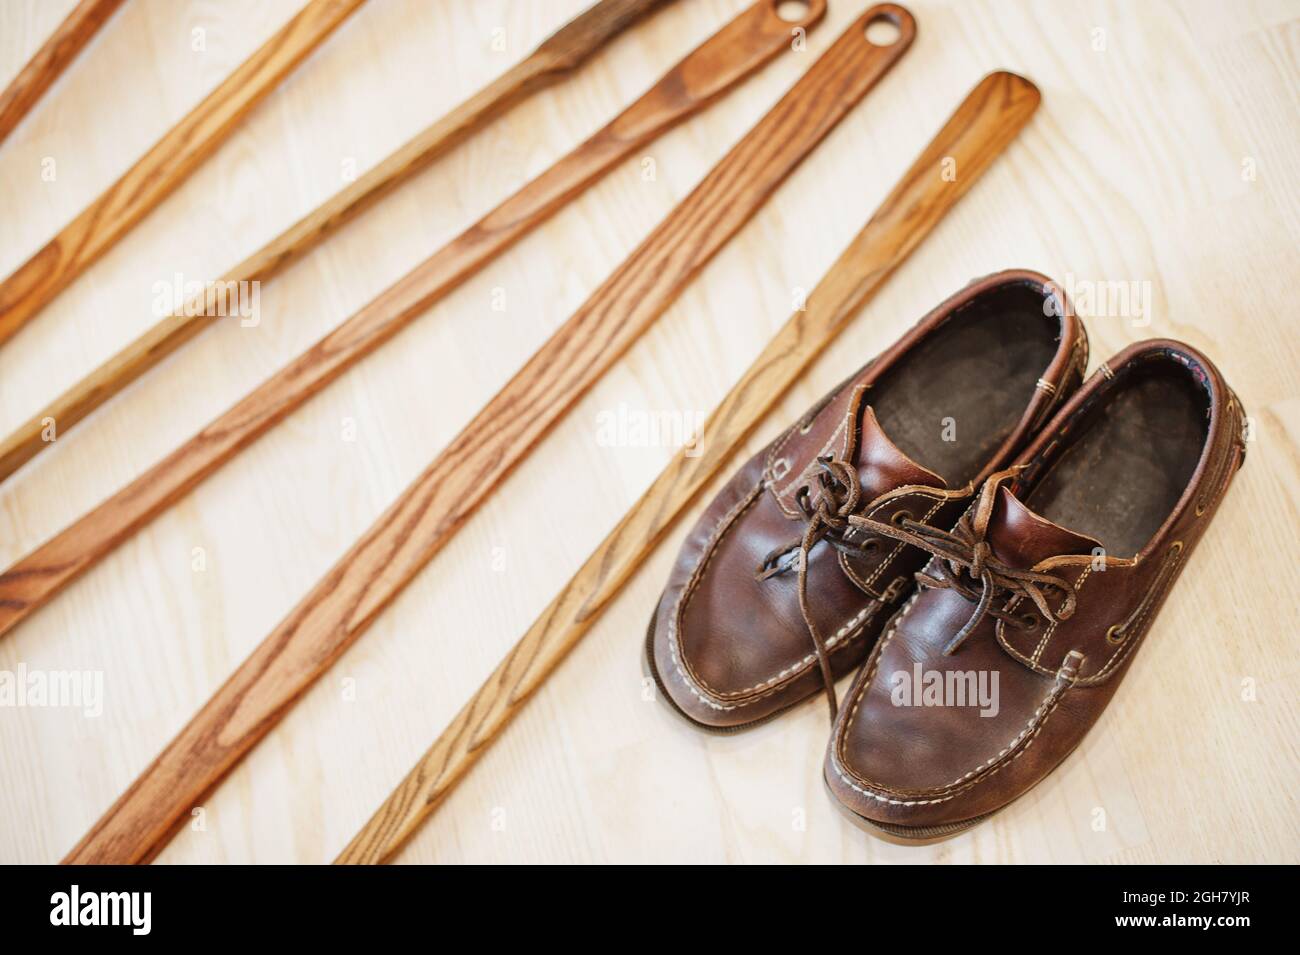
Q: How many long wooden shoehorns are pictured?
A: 6